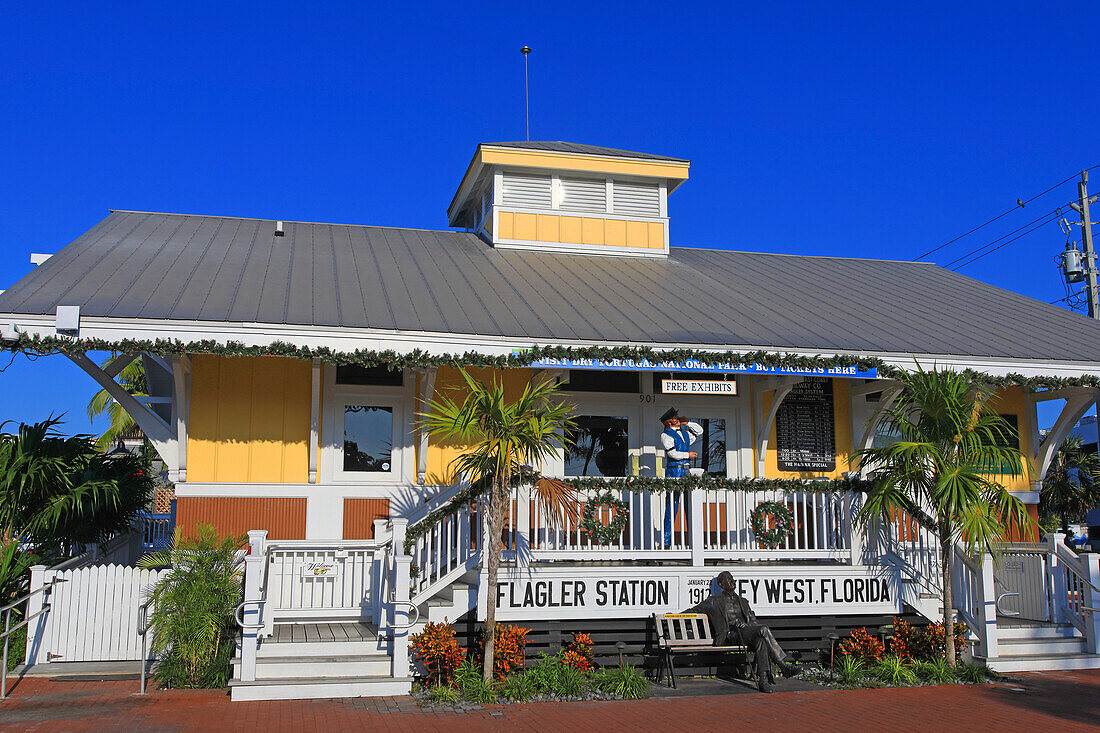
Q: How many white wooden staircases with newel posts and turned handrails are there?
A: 2